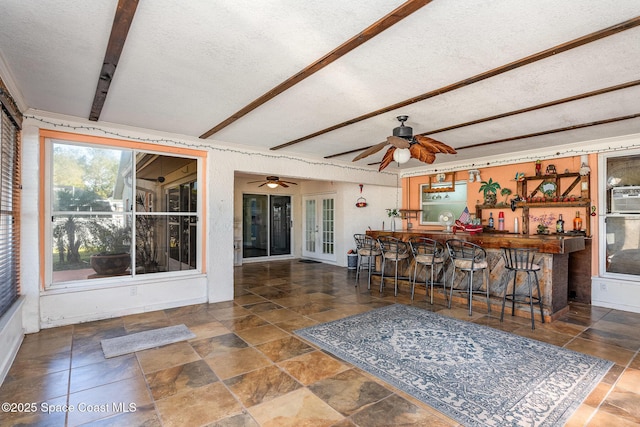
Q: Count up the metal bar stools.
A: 5